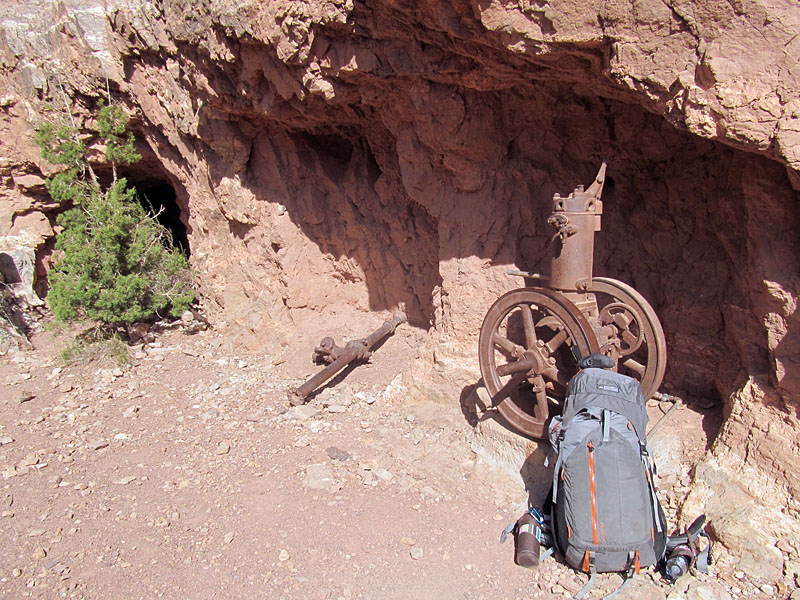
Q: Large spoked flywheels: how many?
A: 2